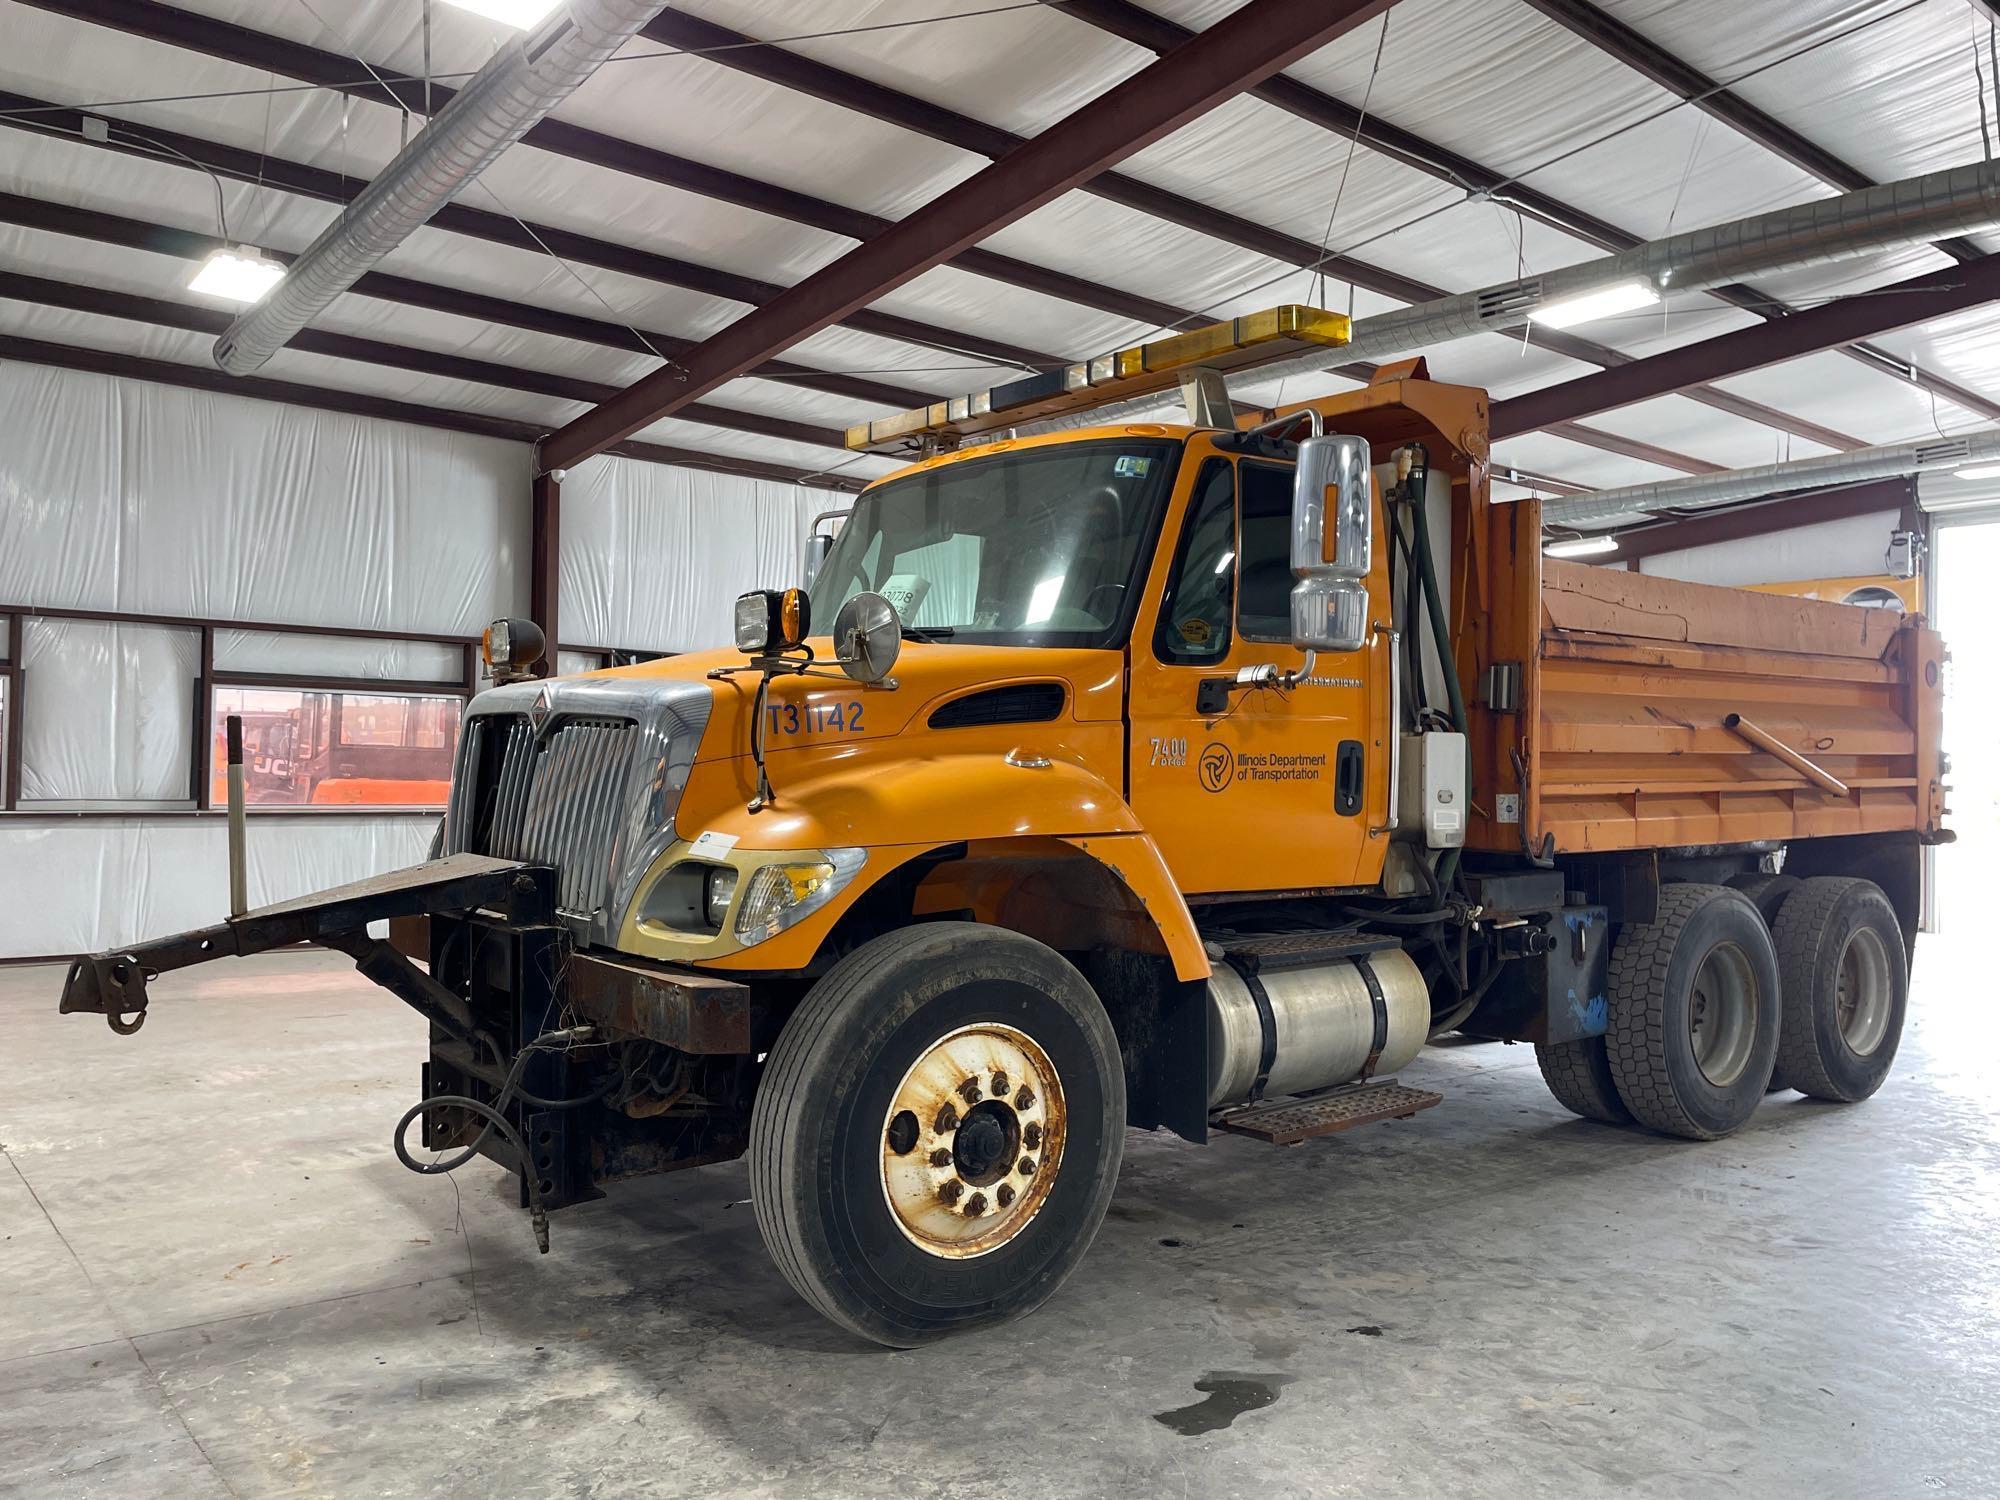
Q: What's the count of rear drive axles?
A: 2